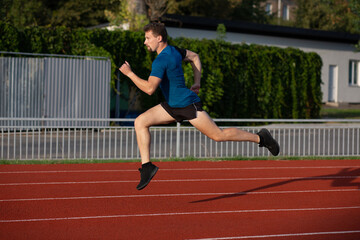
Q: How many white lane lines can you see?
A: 5